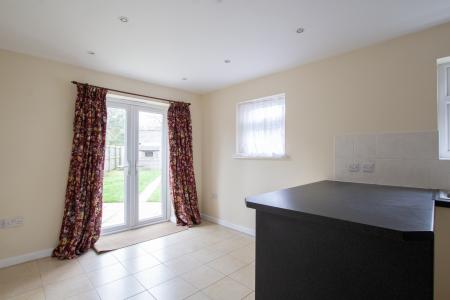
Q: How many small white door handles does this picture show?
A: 2